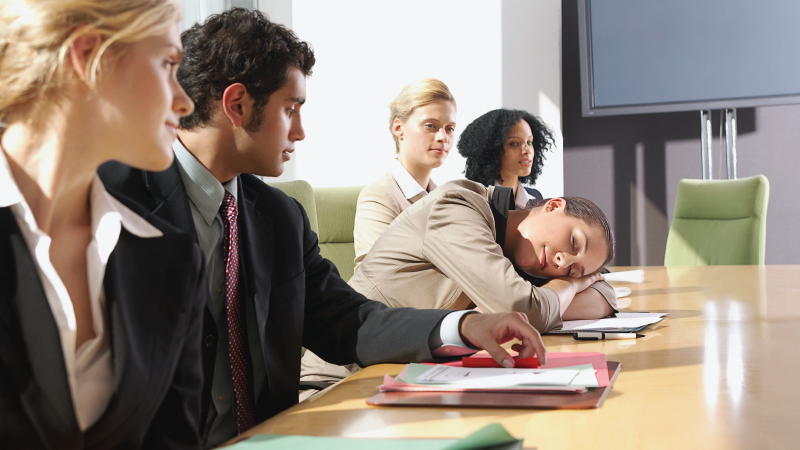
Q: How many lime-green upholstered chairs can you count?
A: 3